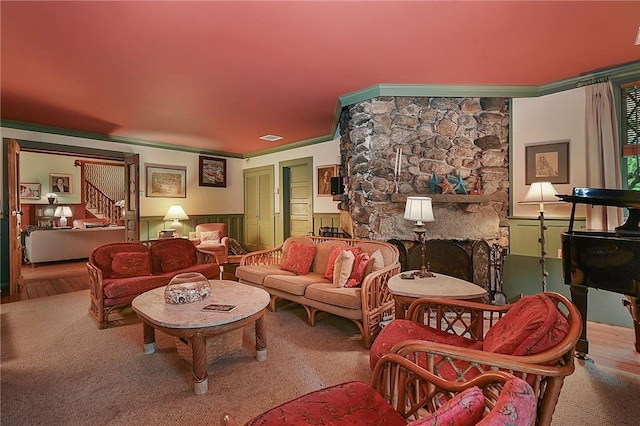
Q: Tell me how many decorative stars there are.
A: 3